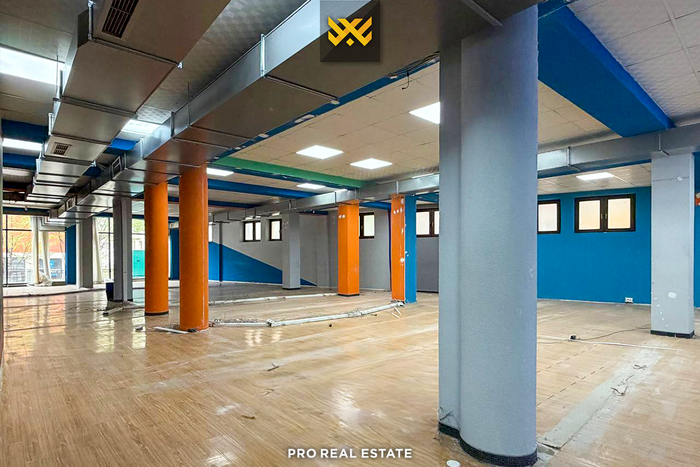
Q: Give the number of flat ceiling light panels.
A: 9